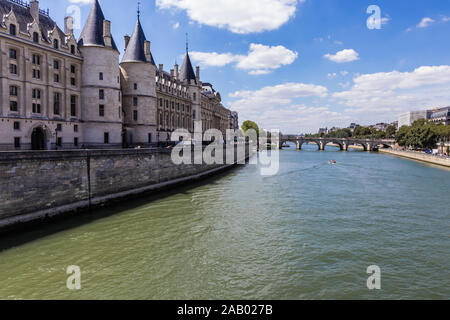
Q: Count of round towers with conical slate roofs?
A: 3